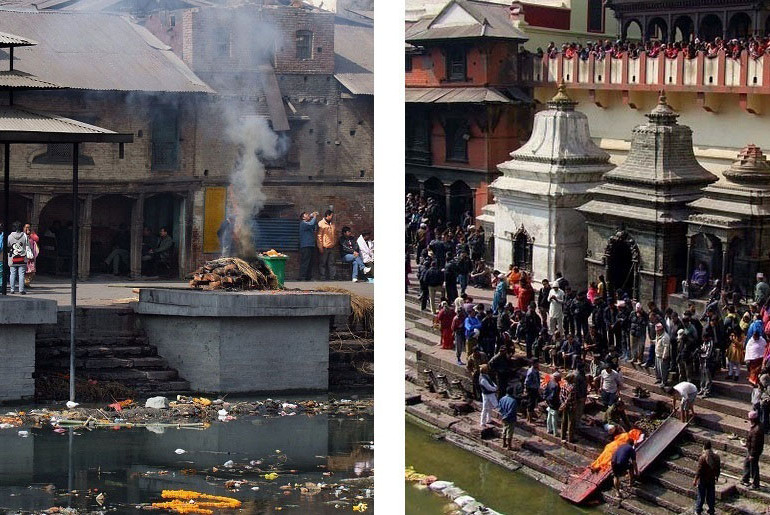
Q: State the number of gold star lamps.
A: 0